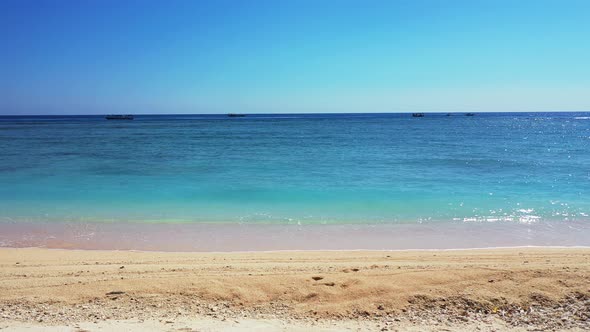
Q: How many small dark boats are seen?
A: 5